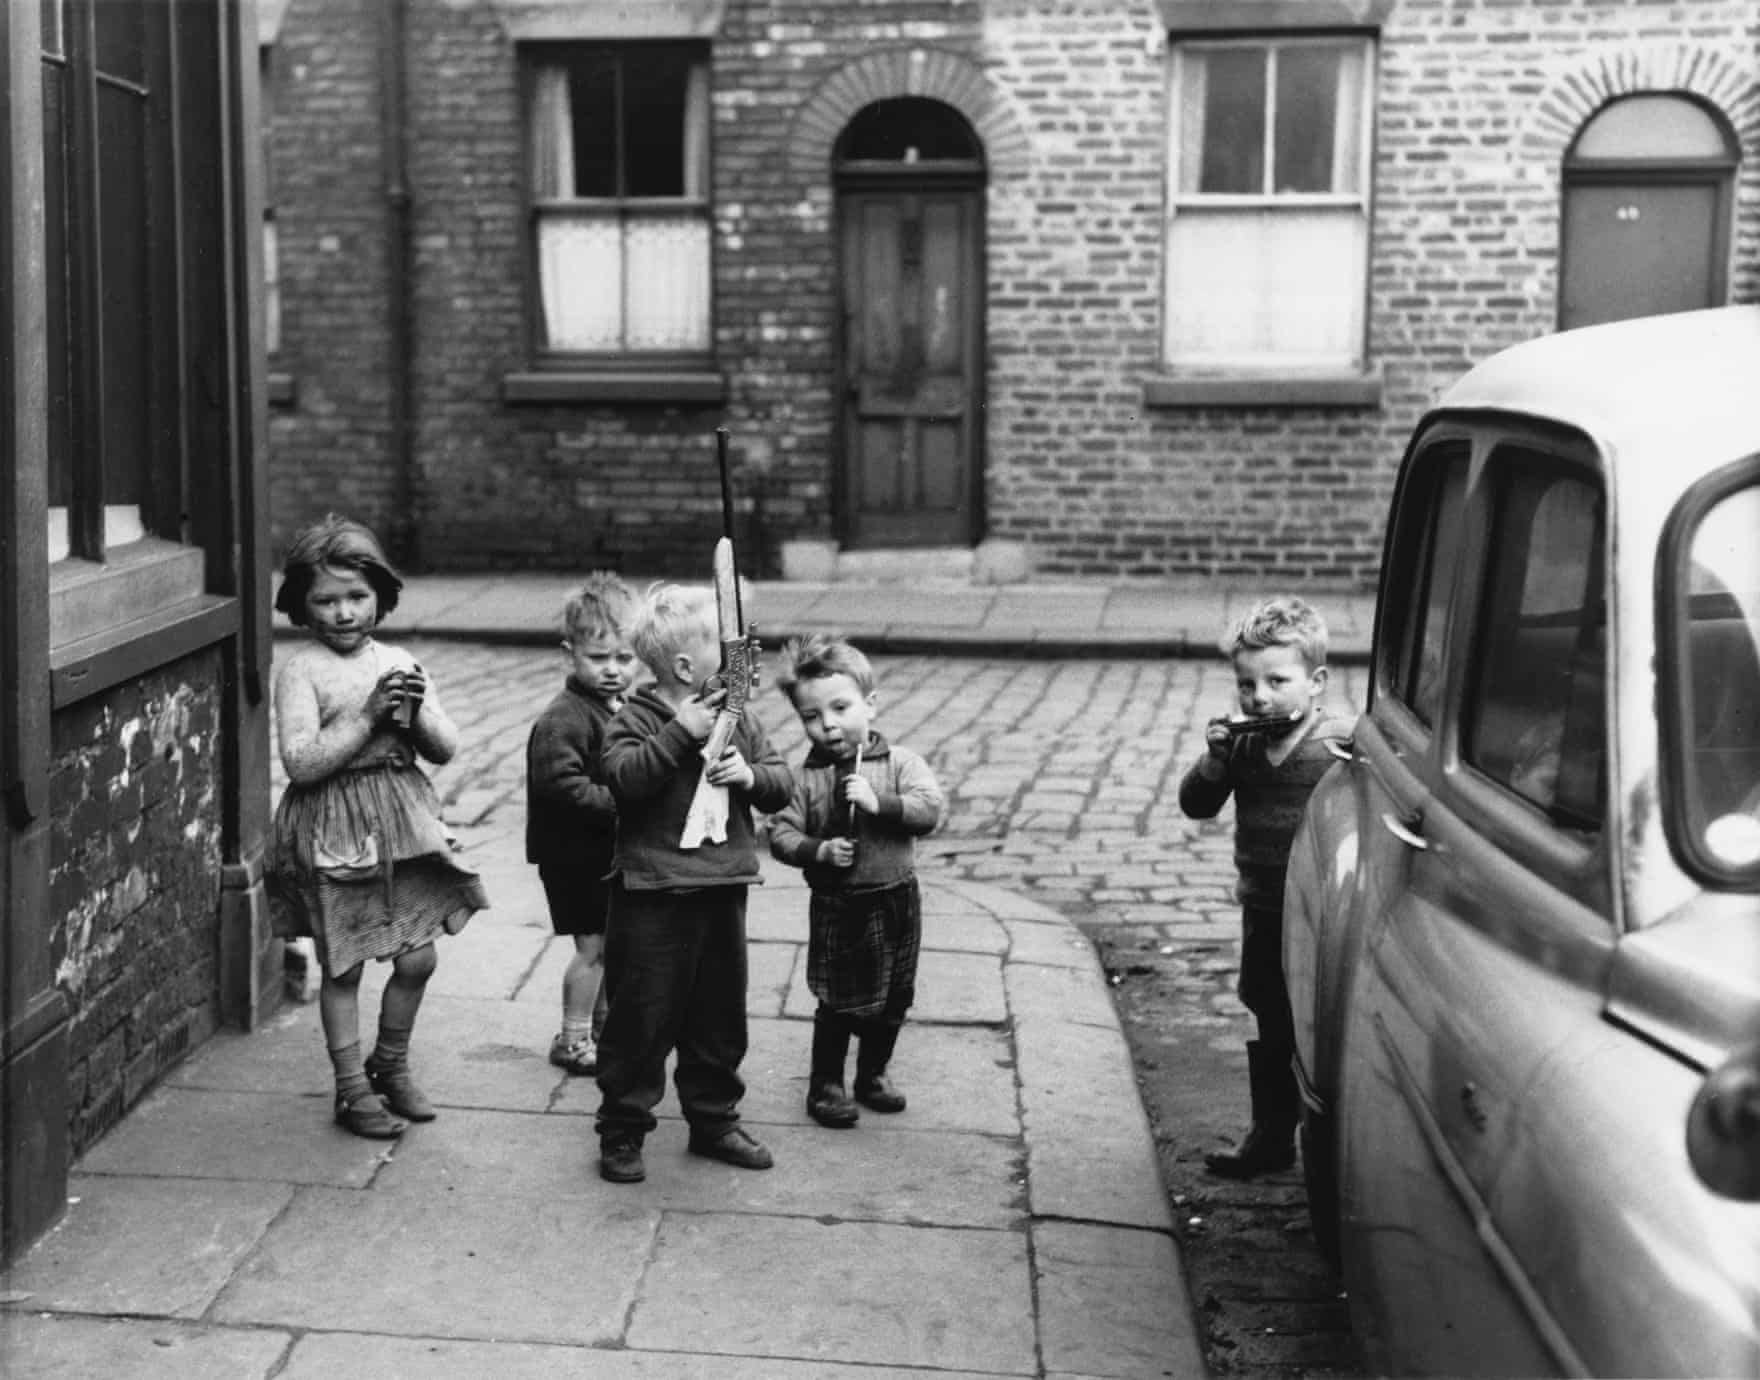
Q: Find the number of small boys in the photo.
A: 4